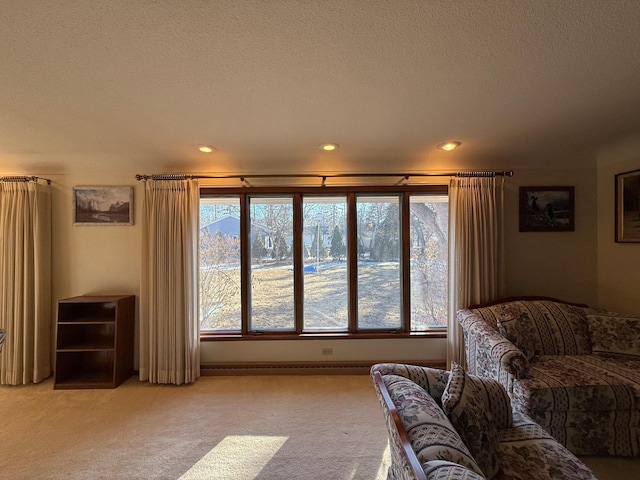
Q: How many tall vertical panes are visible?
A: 5